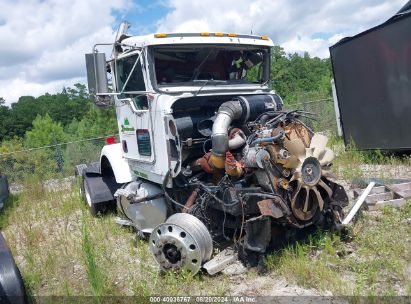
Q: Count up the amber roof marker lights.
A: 5